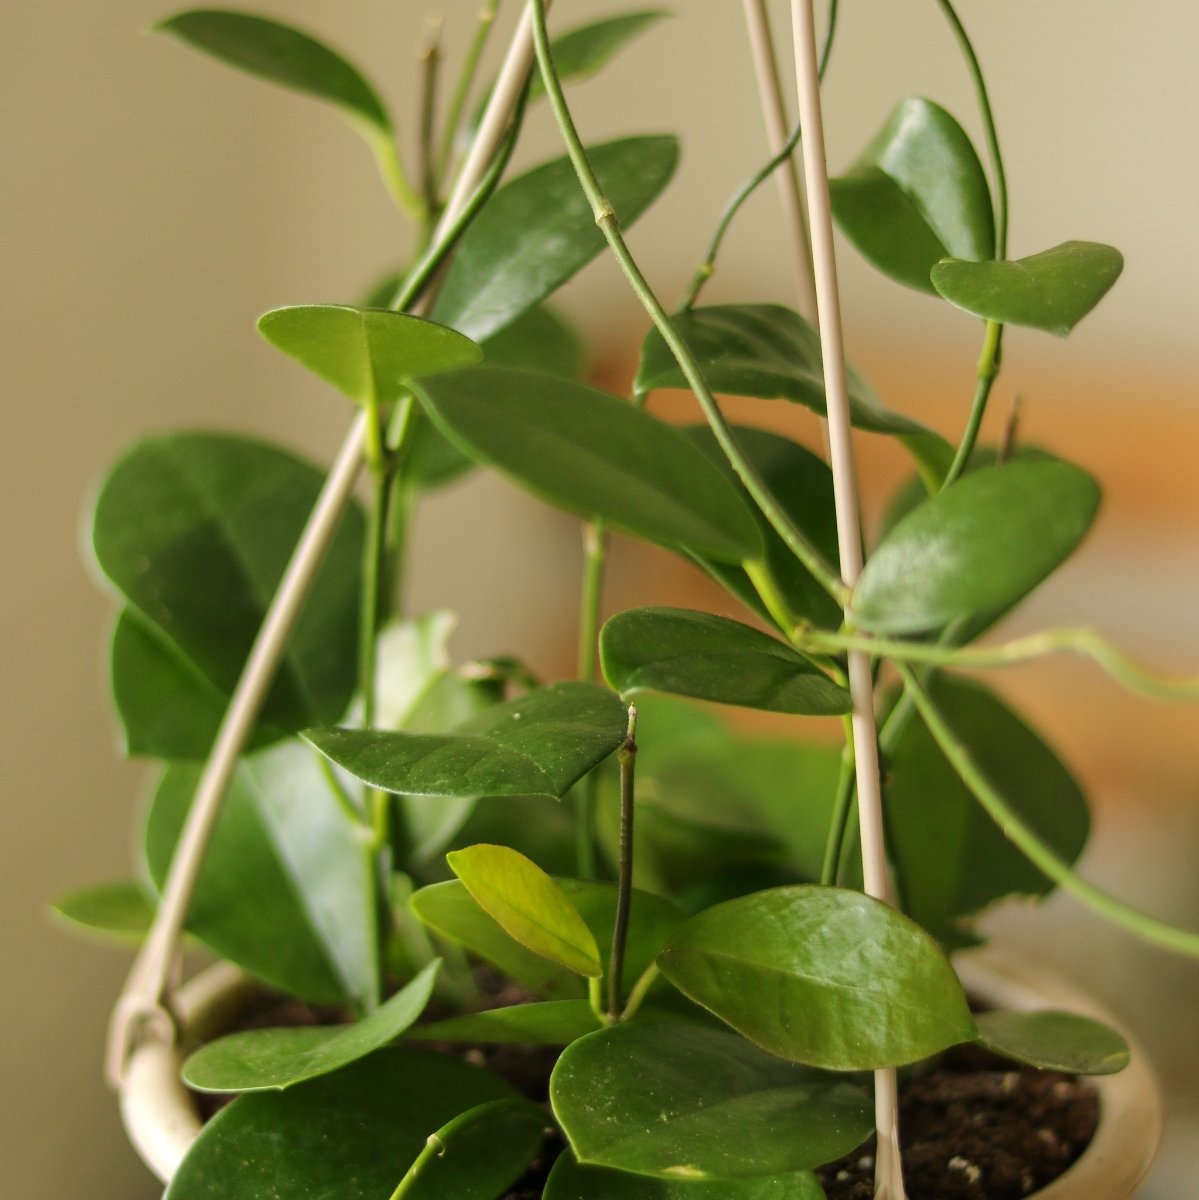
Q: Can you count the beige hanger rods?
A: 3